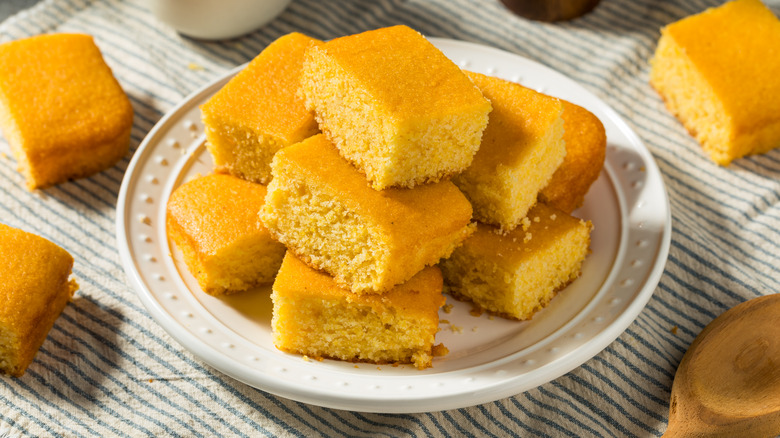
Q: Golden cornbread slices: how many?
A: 11